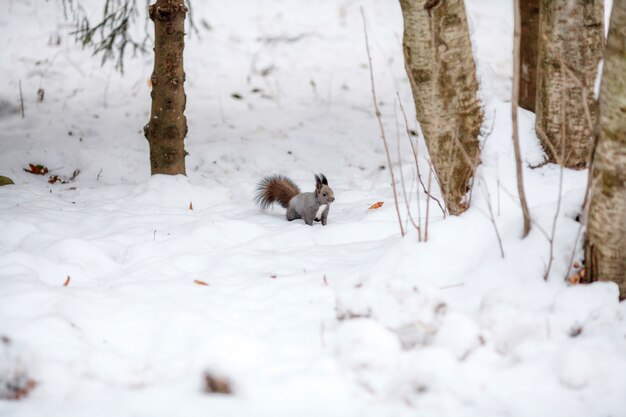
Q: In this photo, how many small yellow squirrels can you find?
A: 0